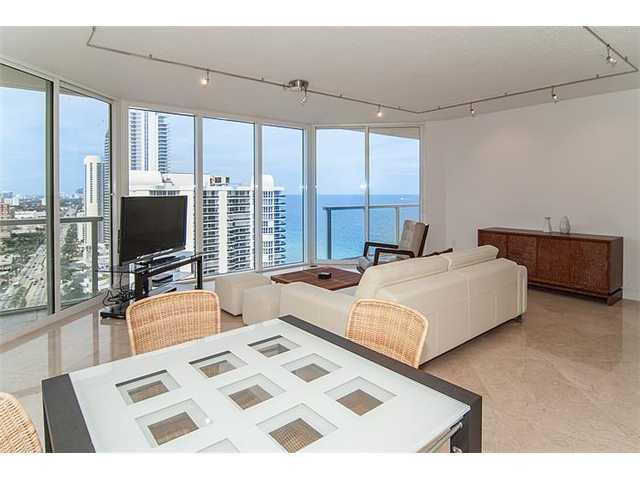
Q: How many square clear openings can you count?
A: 9